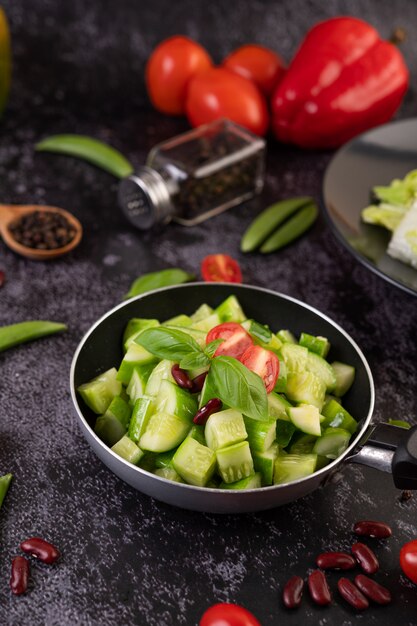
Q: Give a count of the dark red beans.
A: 12